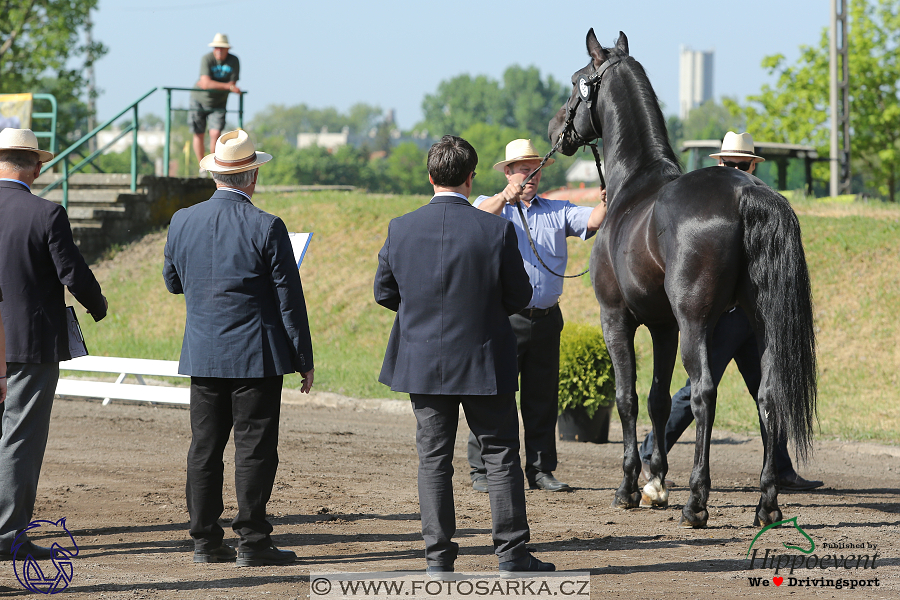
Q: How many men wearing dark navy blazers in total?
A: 3